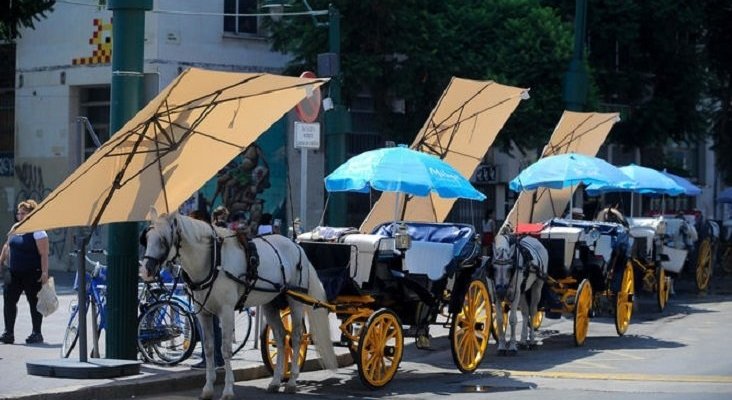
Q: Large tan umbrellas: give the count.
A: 3